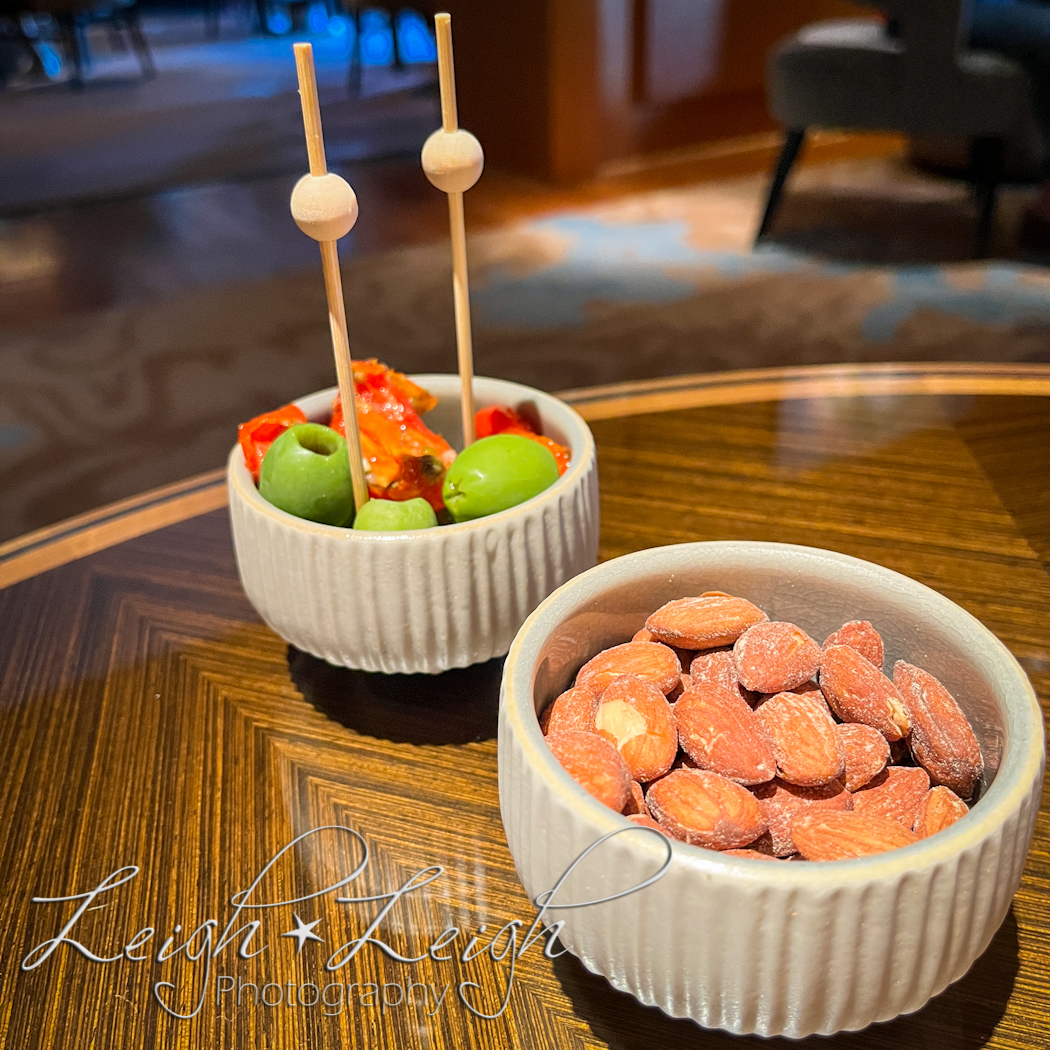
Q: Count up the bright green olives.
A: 3